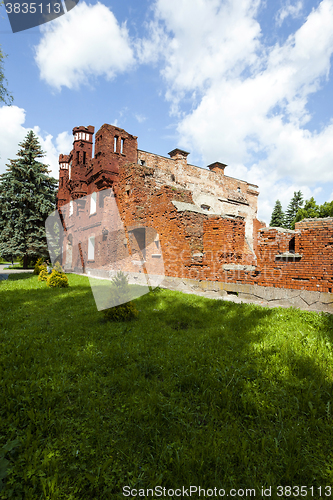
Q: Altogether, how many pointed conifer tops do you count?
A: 3